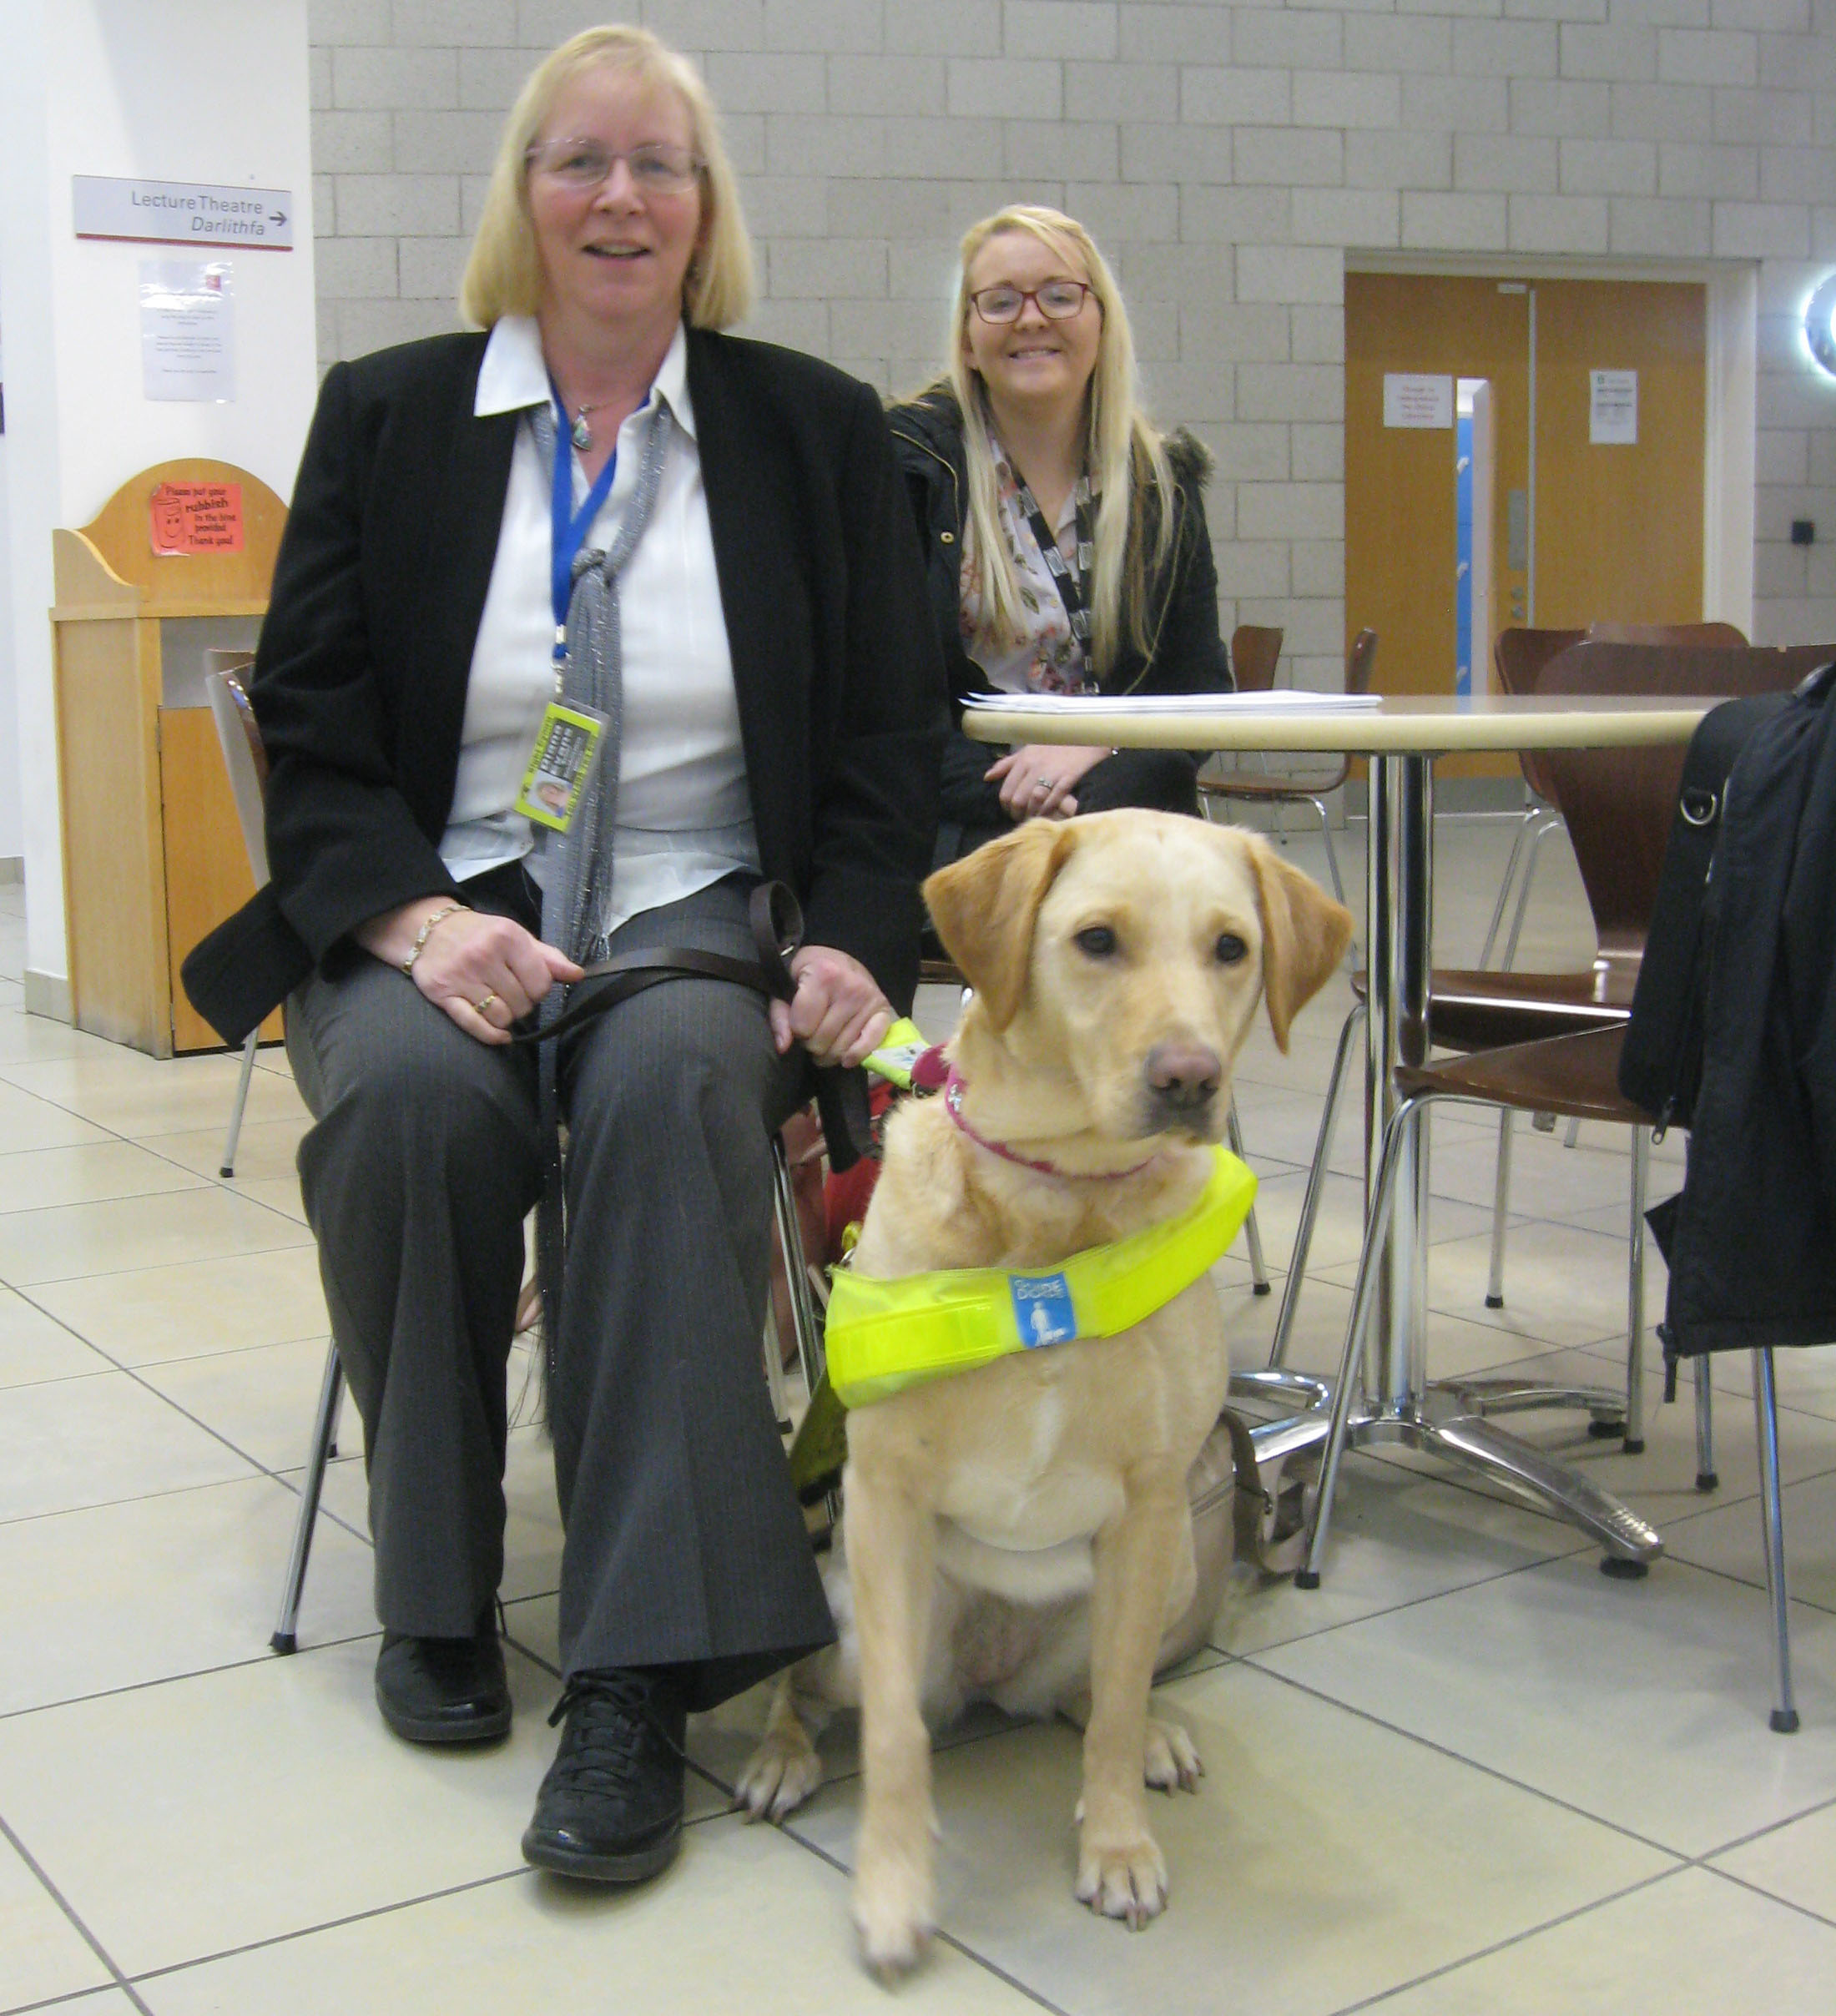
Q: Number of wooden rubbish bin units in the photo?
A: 1